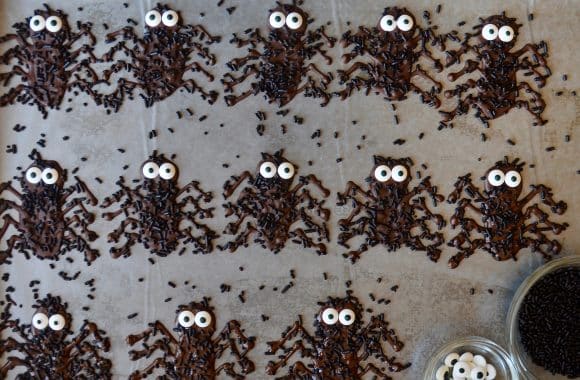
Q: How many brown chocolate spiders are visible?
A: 13